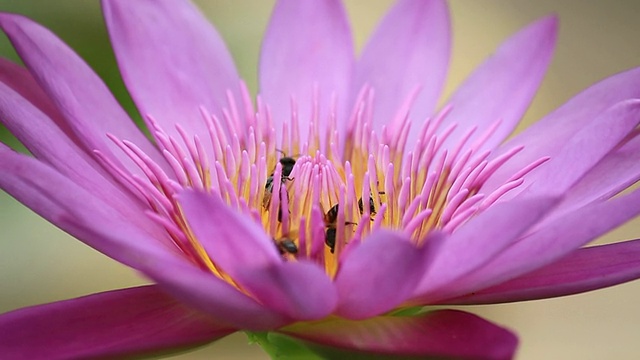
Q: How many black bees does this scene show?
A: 4